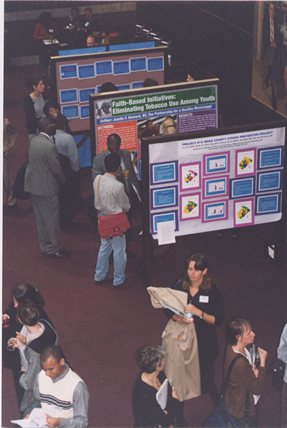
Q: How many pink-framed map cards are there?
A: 4